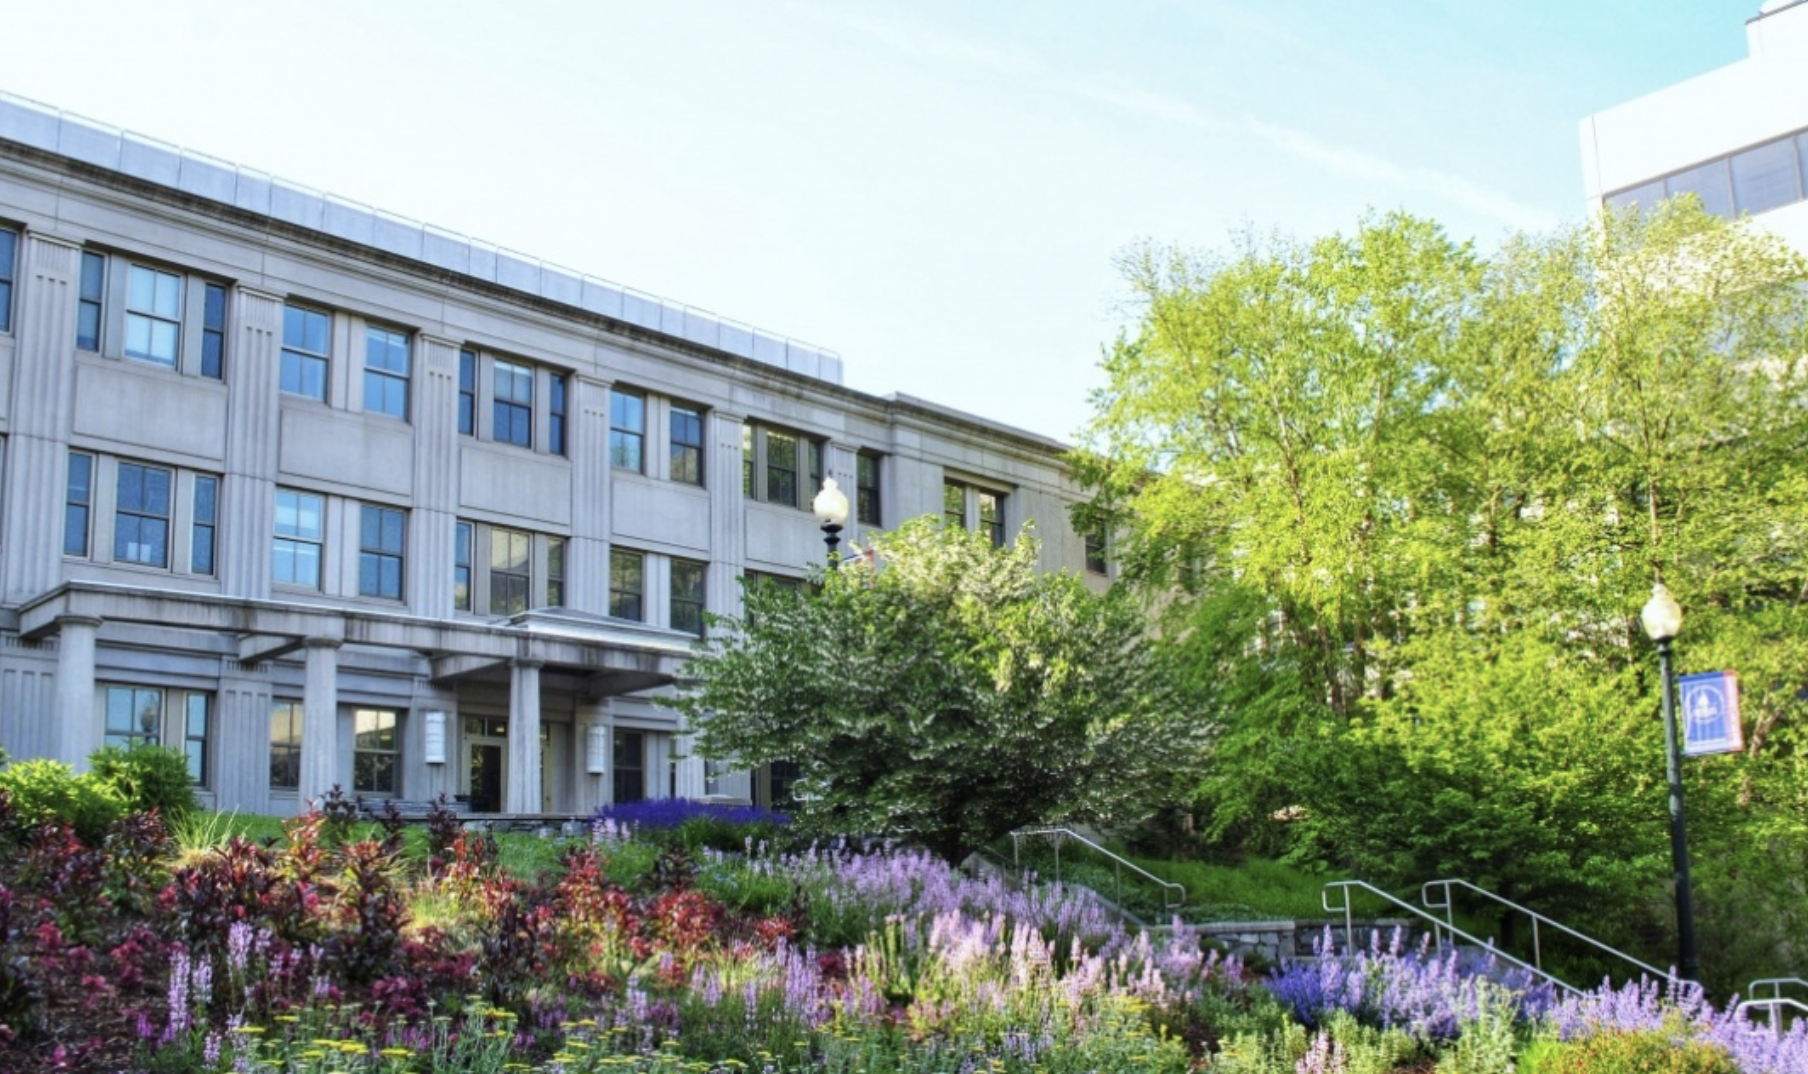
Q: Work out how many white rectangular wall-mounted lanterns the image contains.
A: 2